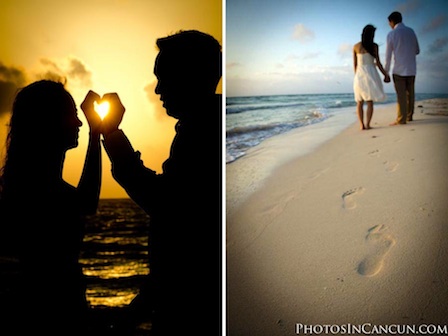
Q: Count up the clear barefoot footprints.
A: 2